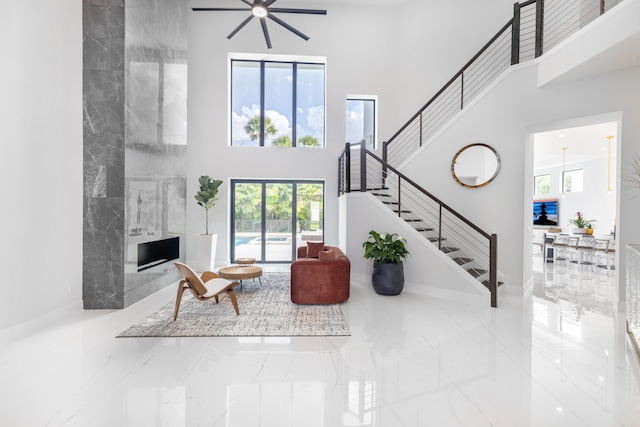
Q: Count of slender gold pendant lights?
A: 2